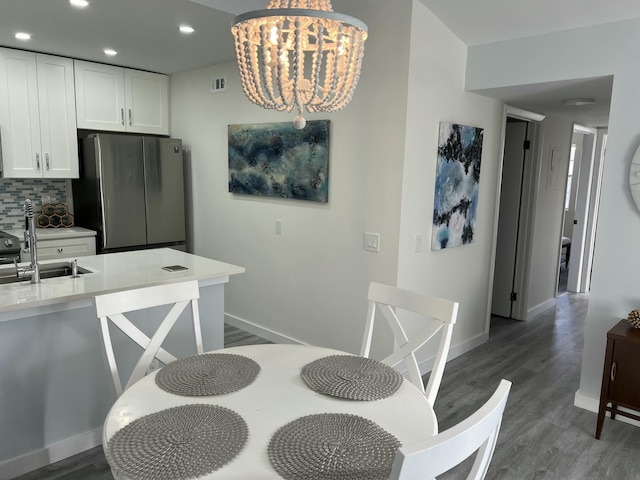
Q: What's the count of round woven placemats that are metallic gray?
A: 4